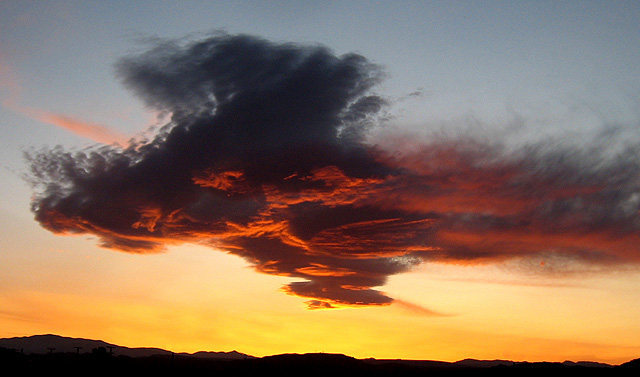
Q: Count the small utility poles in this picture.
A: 3